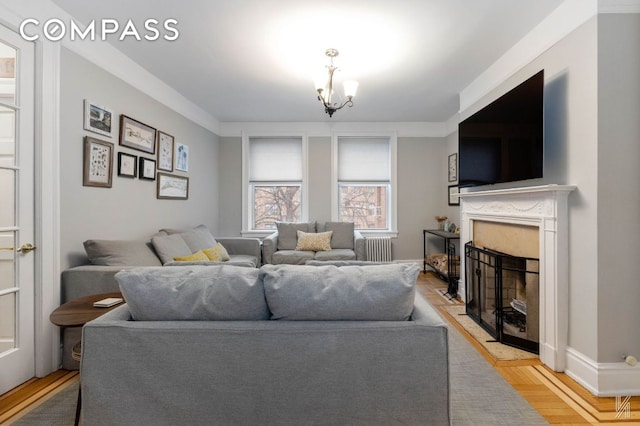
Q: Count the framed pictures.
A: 10